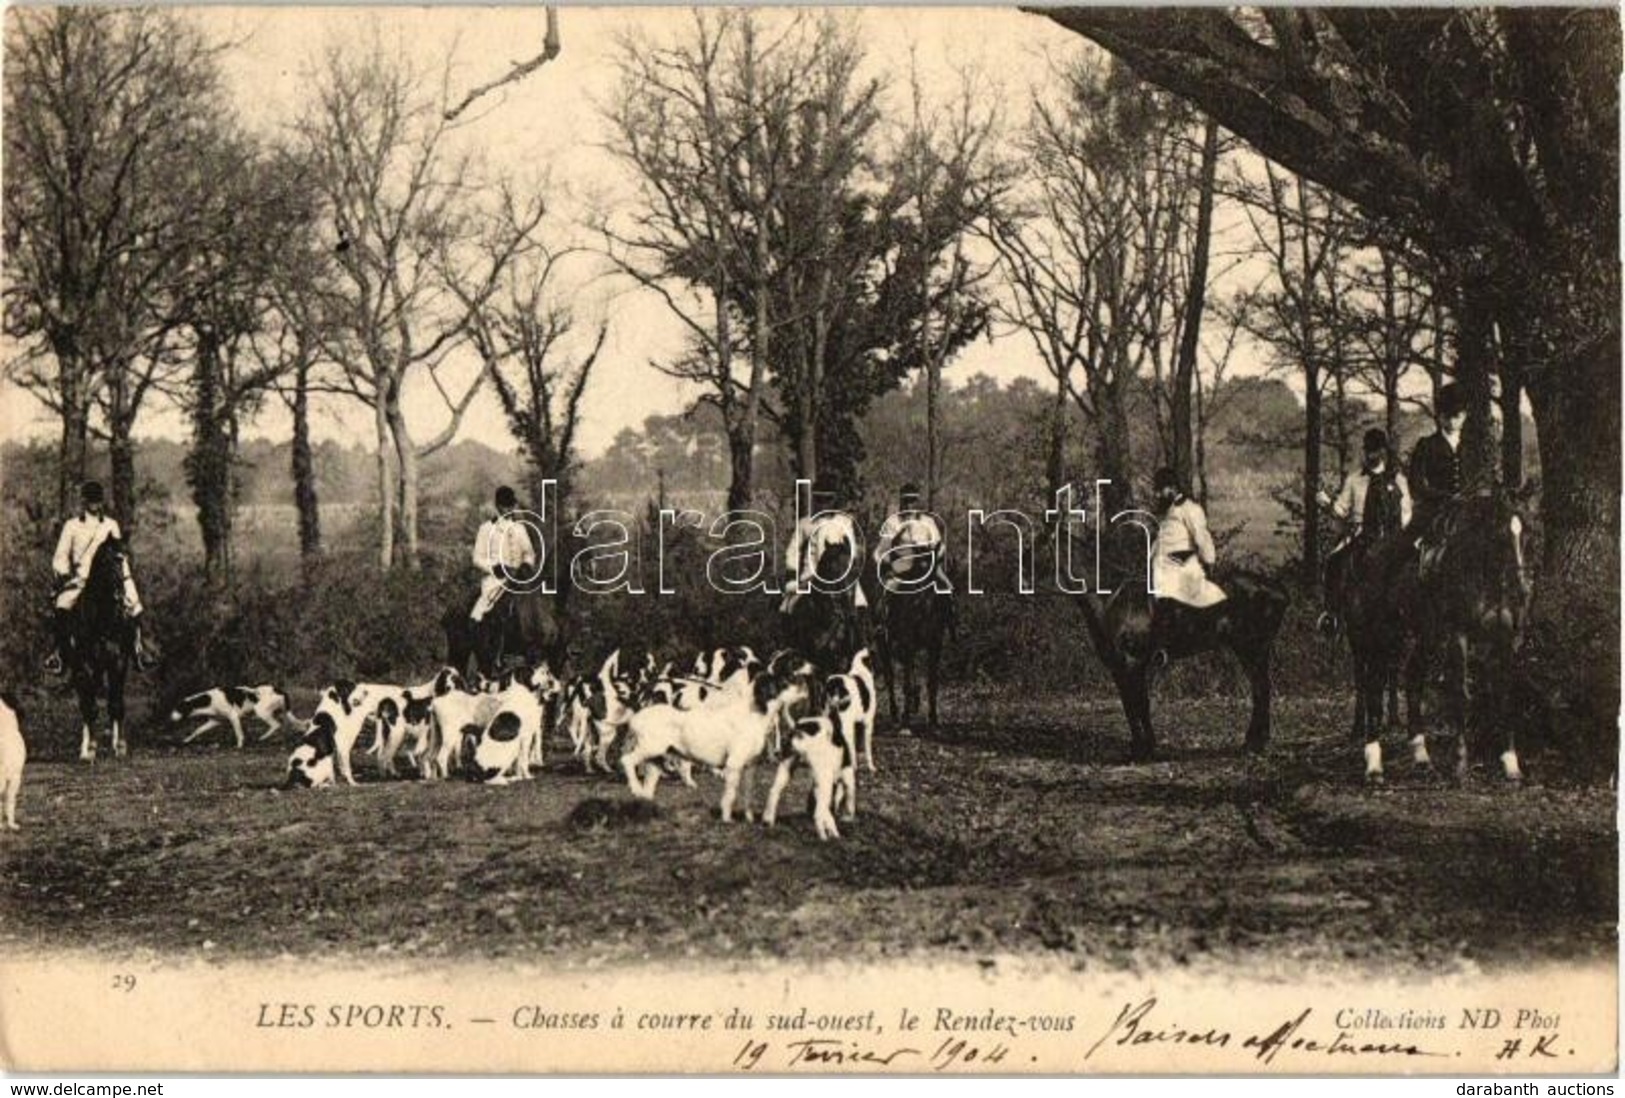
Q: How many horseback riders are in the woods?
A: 7